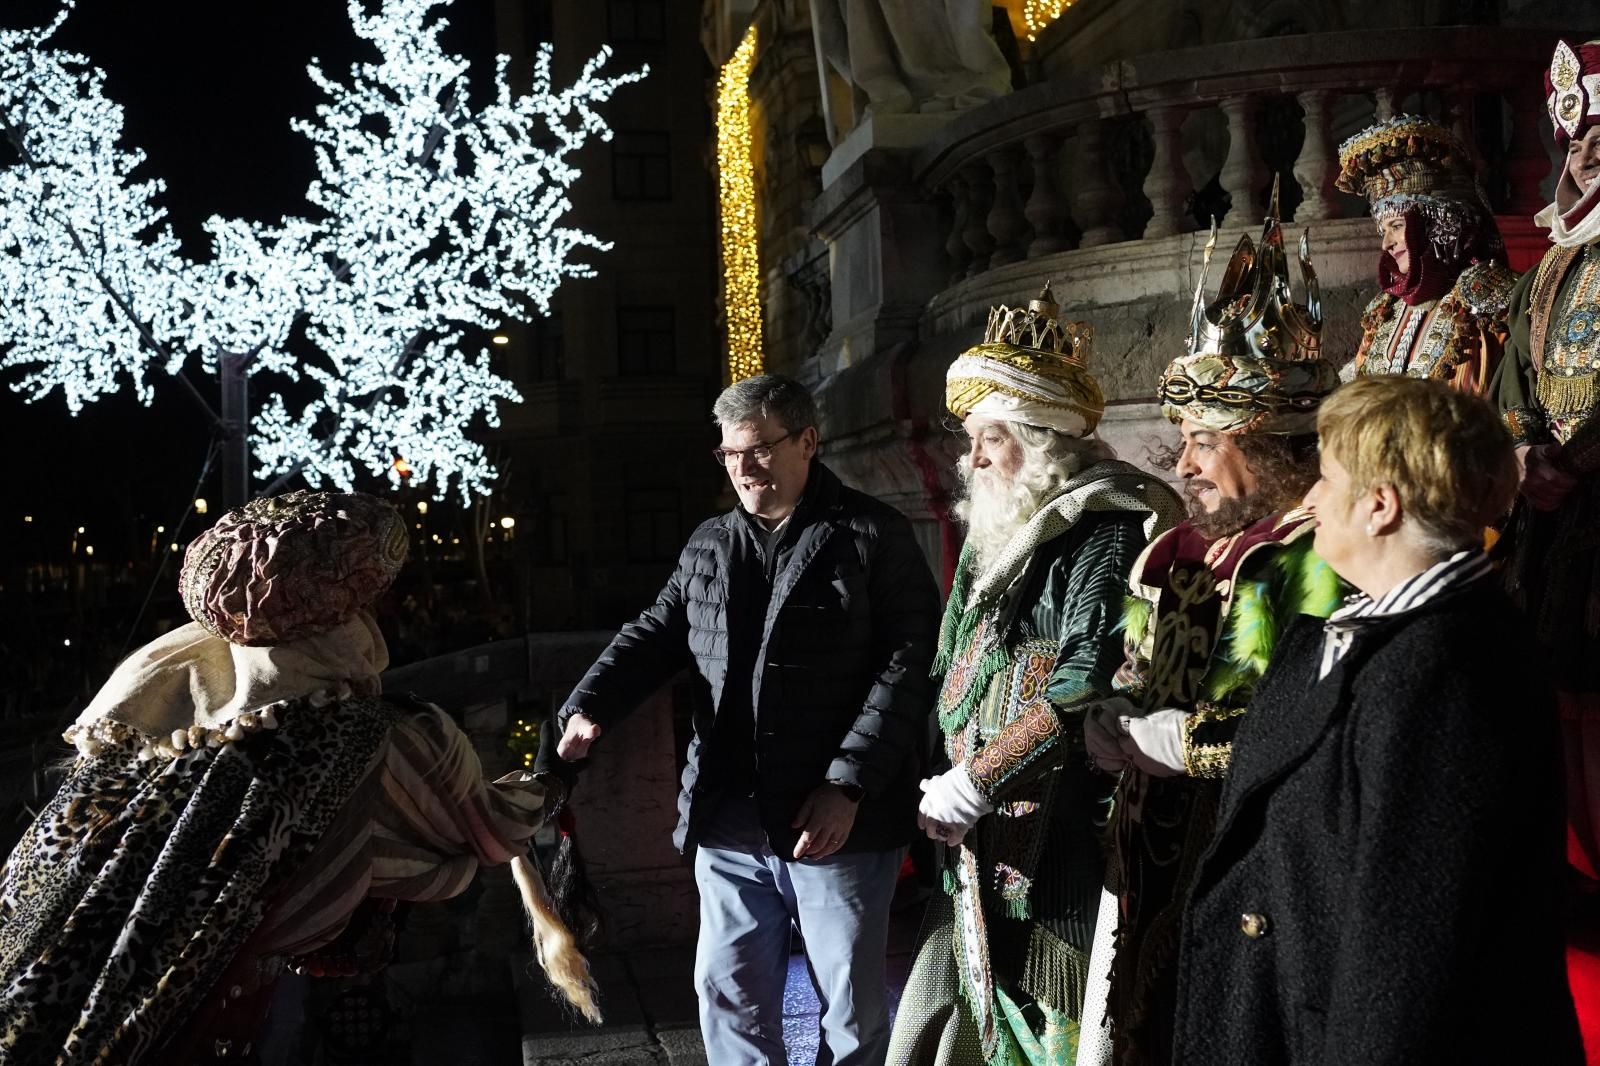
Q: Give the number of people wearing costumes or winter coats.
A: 7